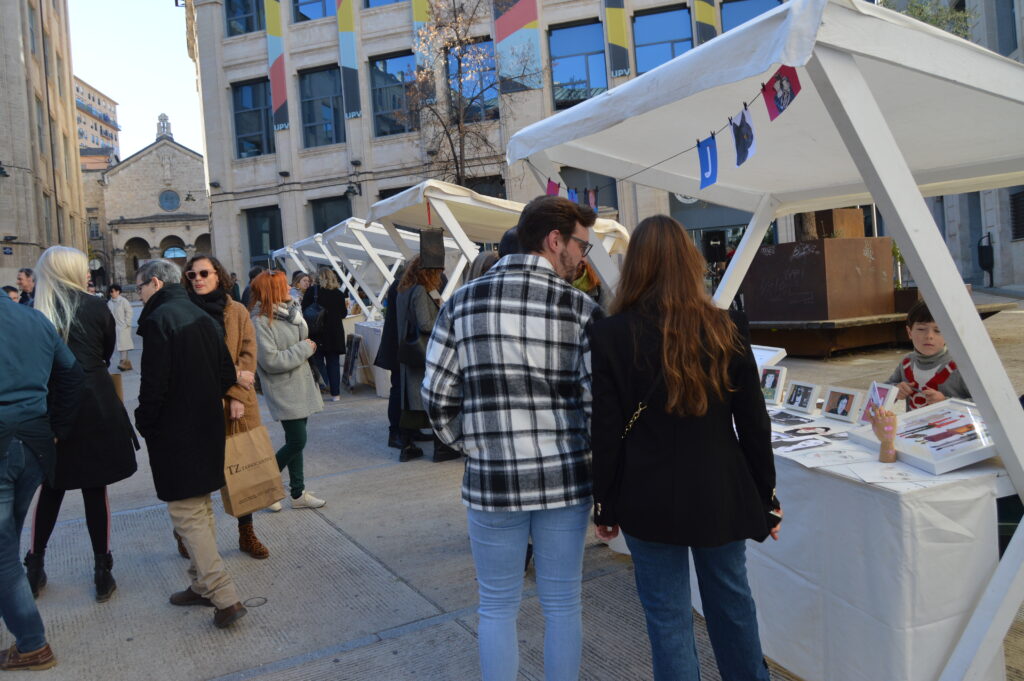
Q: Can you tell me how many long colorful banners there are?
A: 6